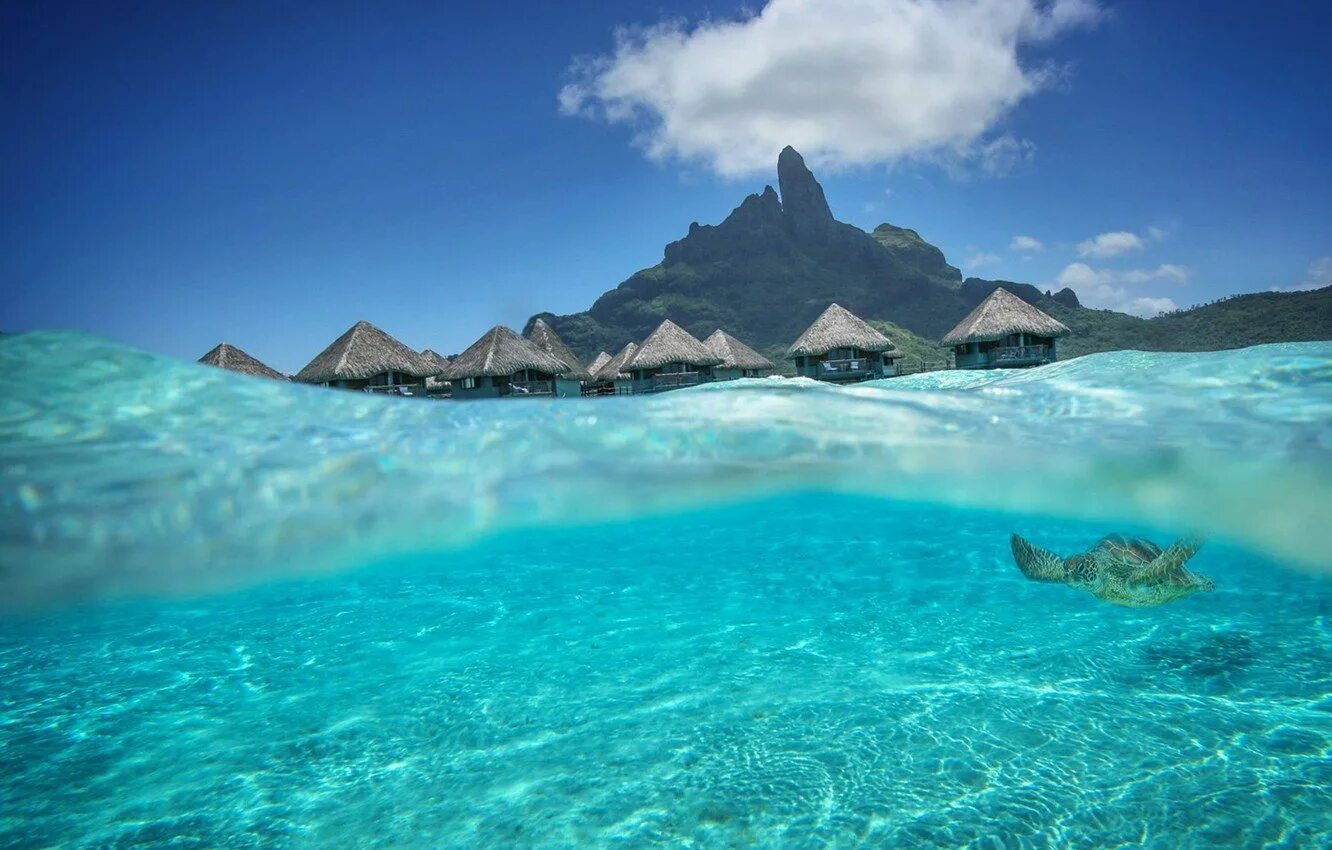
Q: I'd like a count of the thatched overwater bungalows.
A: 11